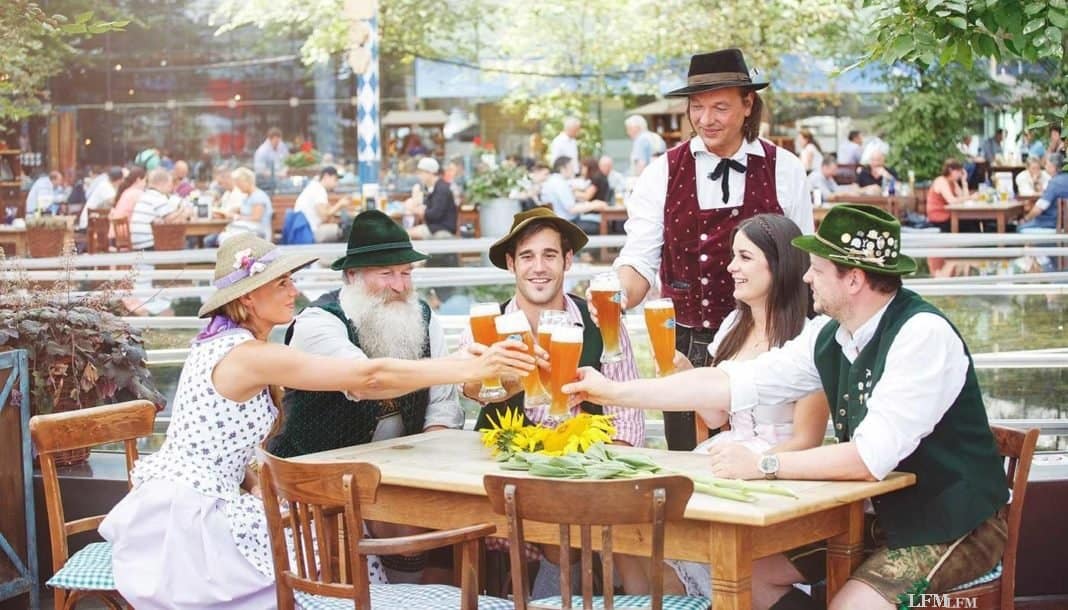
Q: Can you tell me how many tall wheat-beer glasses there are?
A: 6